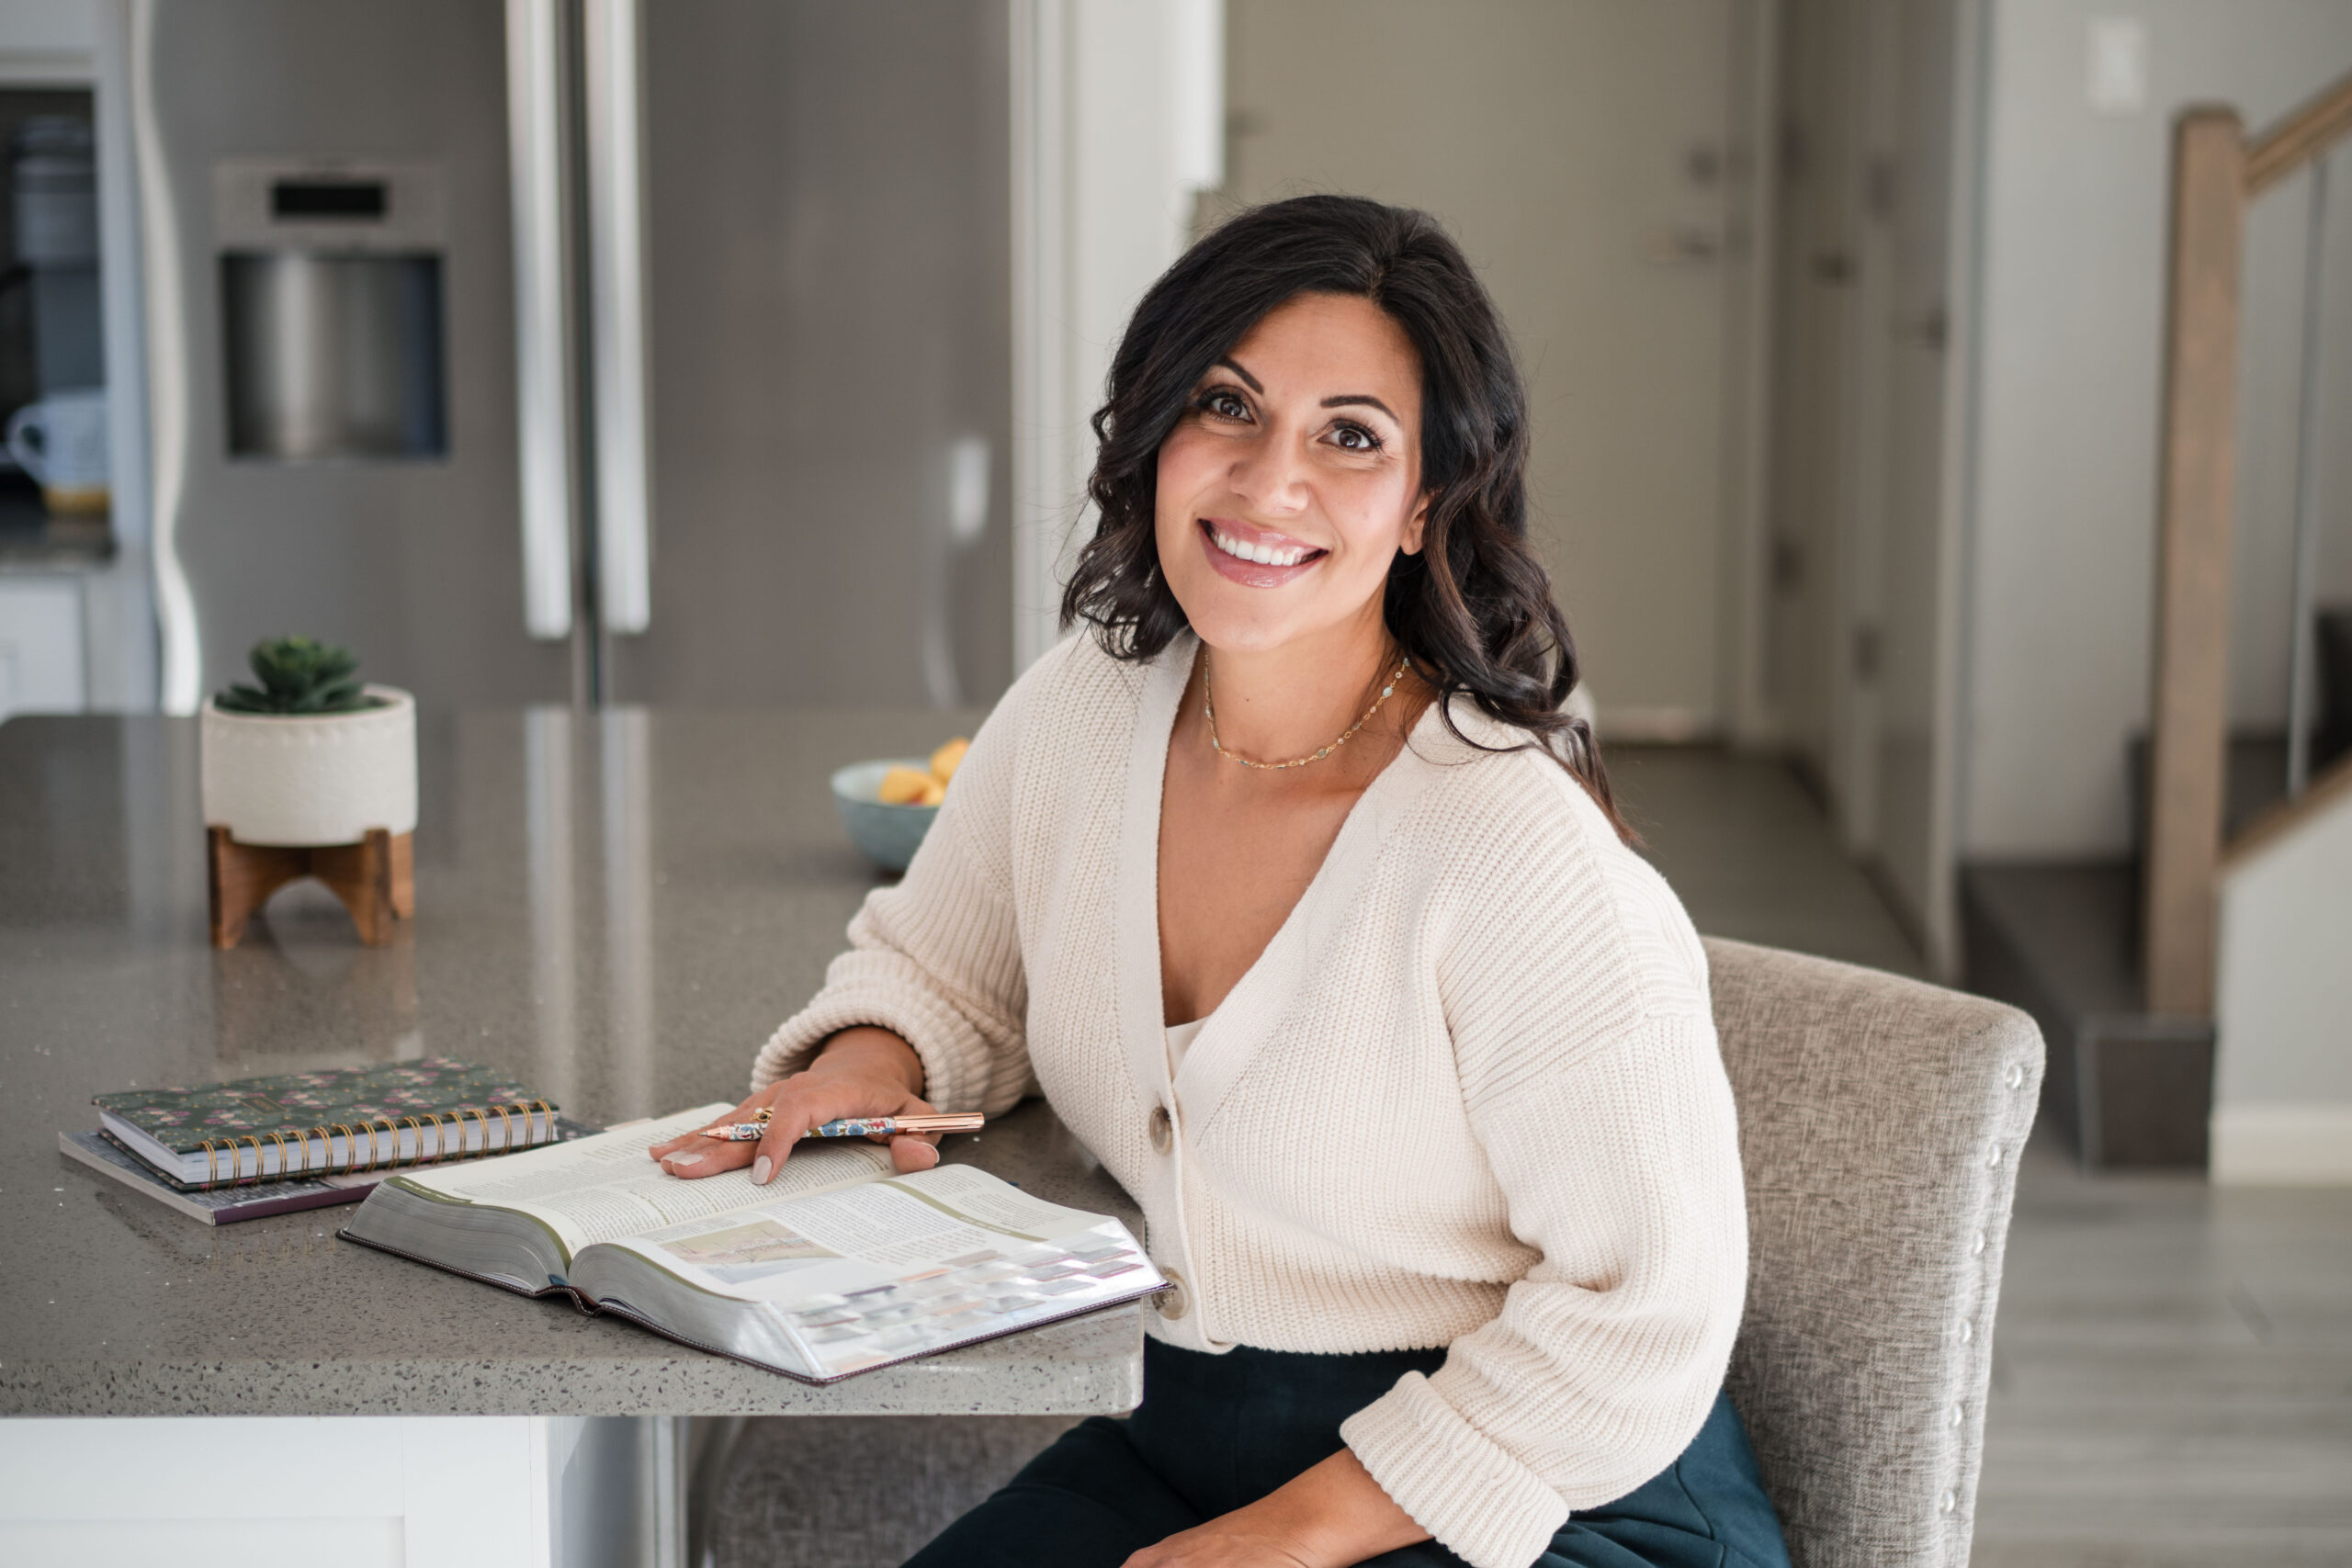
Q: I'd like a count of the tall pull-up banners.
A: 0